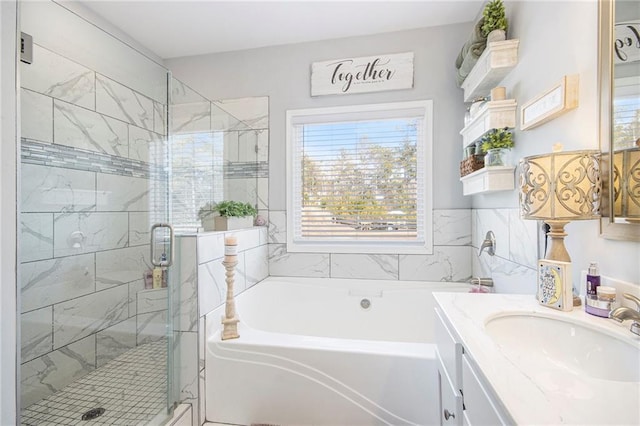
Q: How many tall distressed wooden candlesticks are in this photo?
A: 1